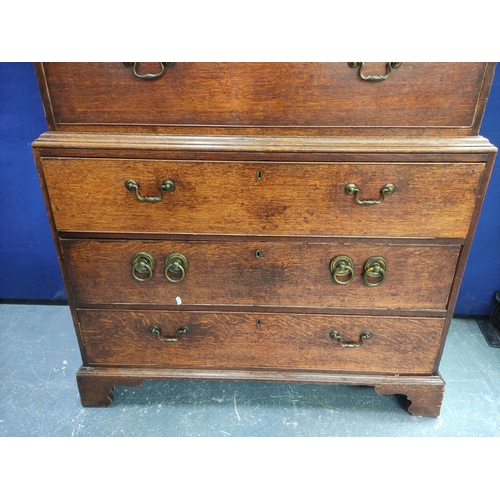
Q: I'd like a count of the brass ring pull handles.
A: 4